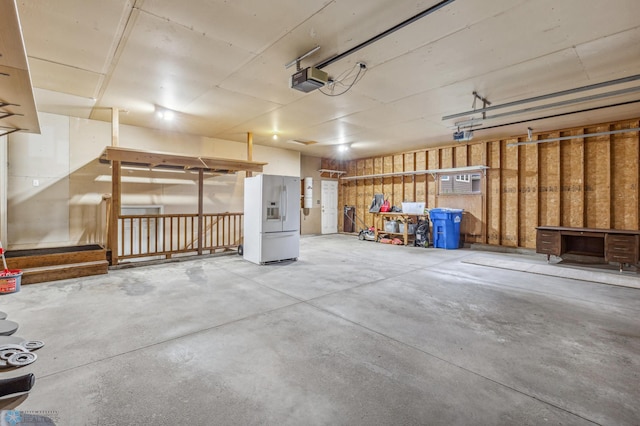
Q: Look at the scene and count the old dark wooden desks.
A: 1